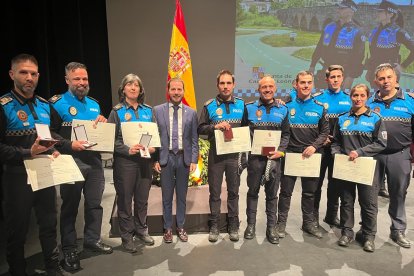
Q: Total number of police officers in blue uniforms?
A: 9